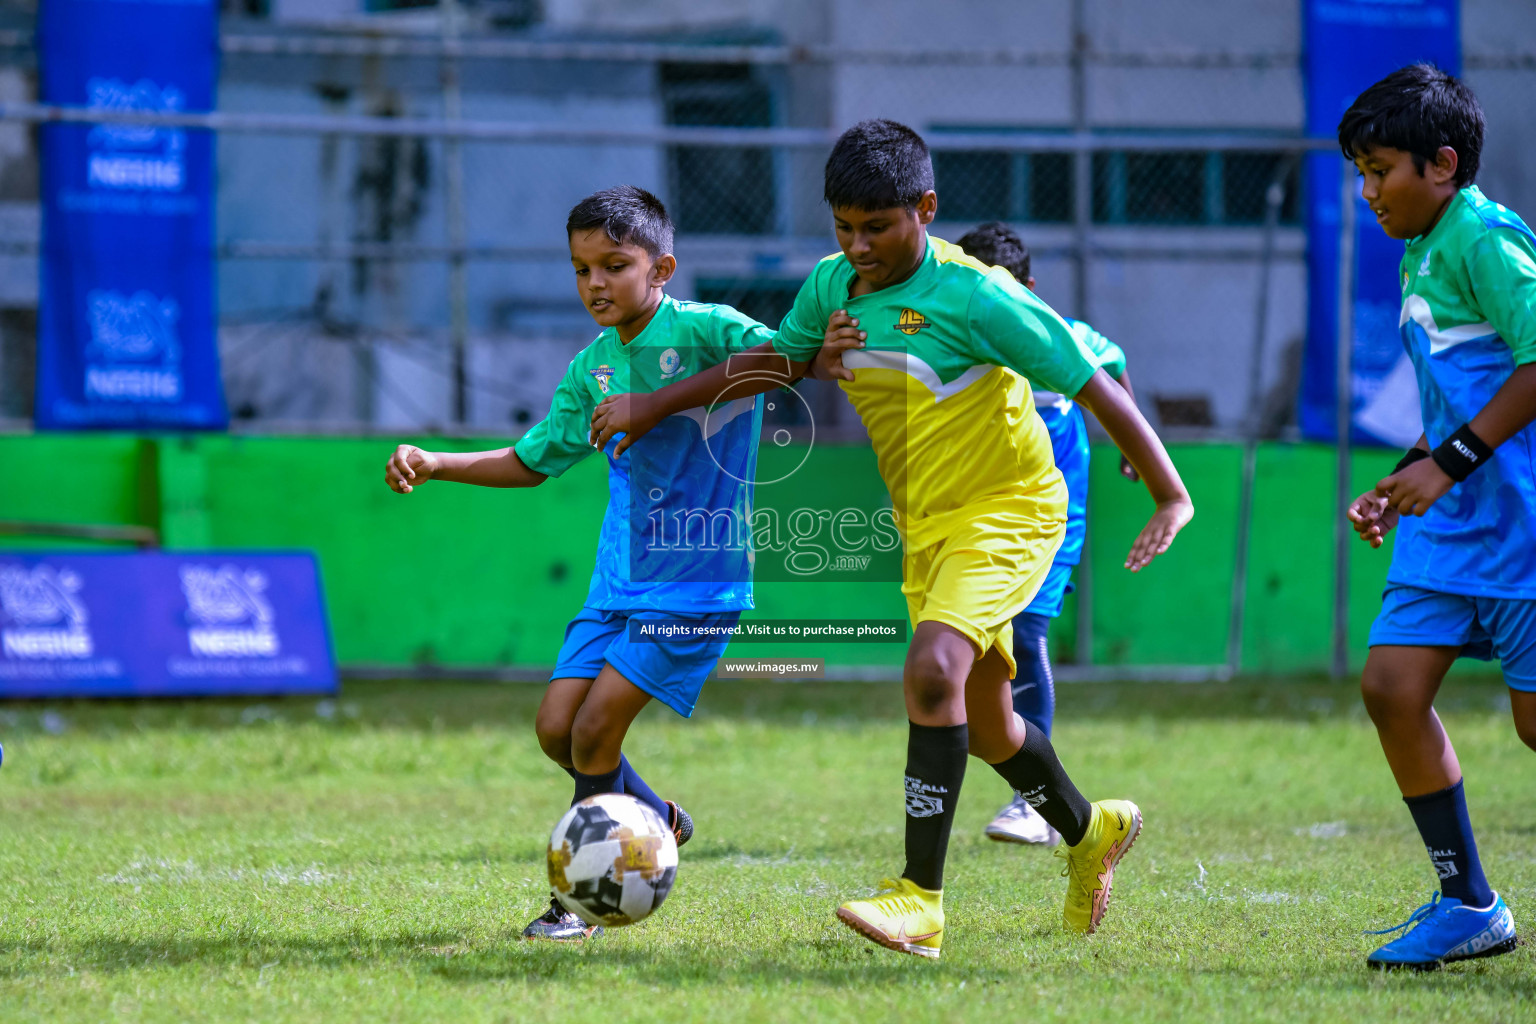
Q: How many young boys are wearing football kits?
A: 4